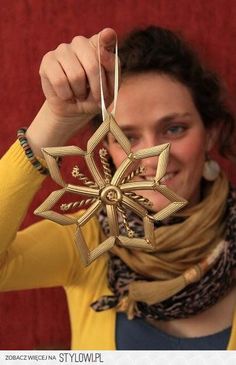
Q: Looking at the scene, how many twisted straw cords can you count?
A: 6